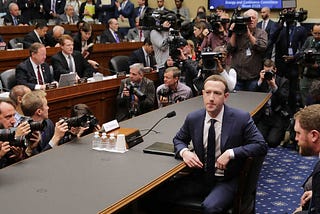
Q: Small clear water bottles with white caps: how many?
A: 3